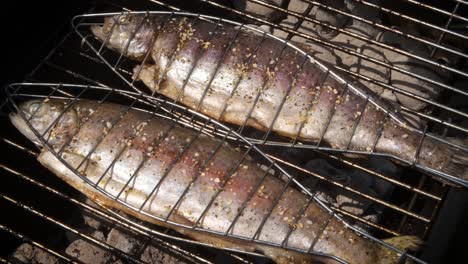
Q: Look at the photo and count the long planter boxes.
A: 0